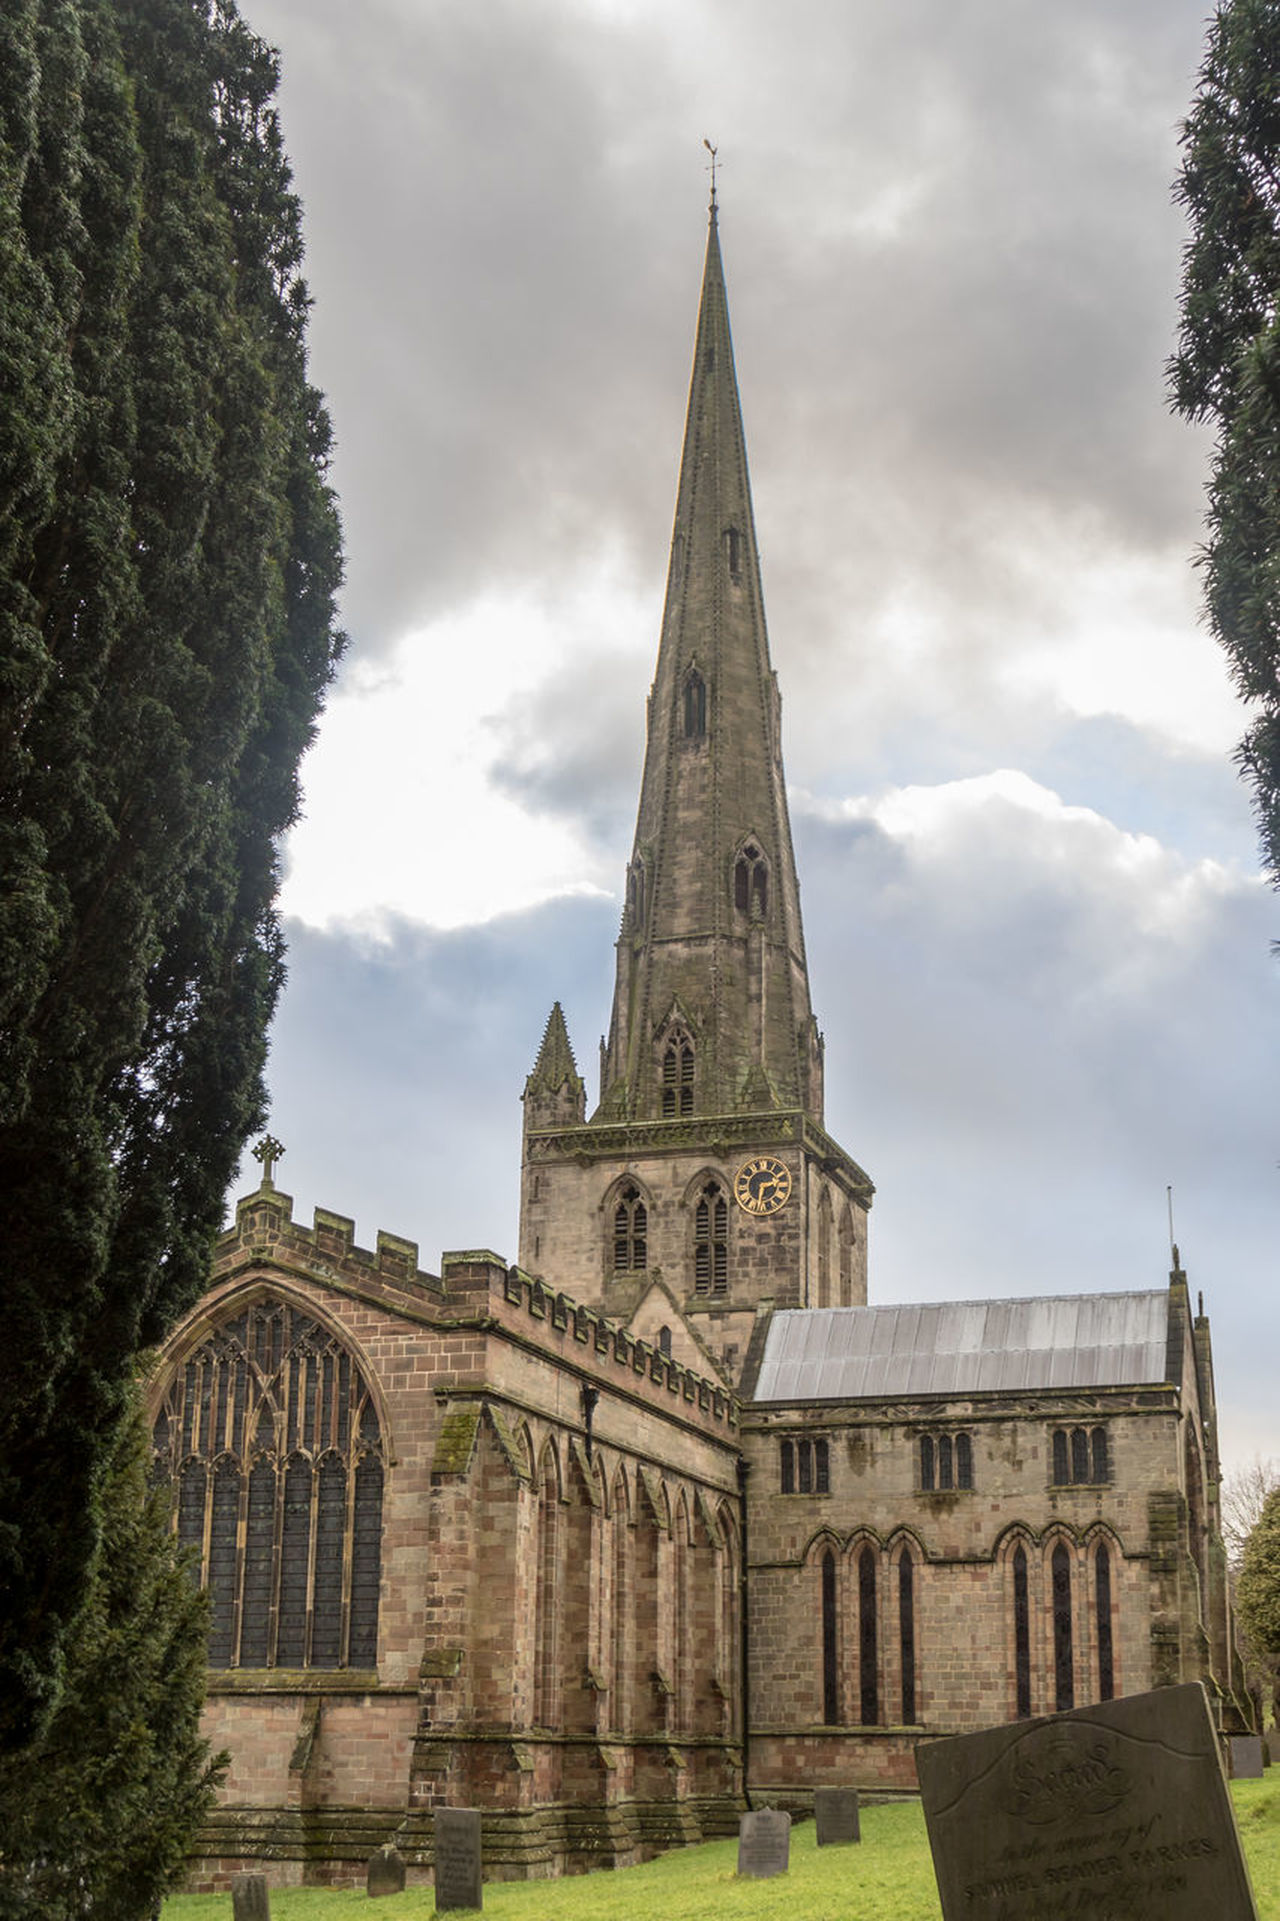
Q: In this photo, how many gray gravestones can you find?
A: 7